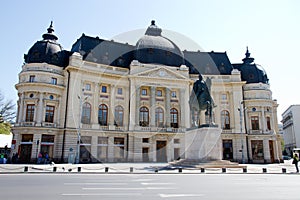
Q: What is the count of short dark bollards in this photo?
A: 12